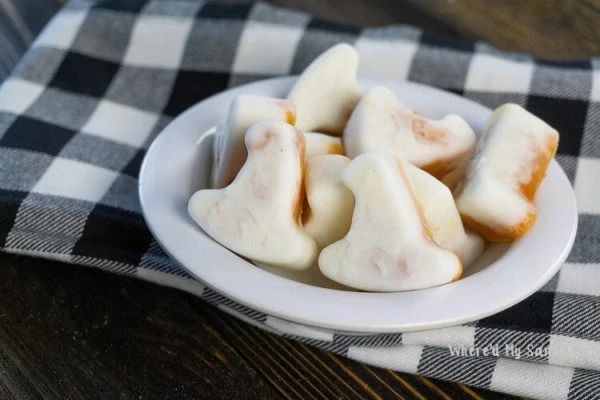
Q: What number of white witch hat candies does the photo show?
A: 2